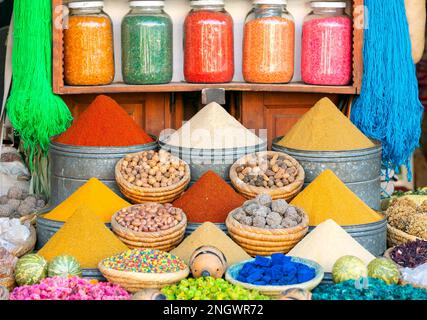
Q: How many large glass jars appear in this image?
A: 5